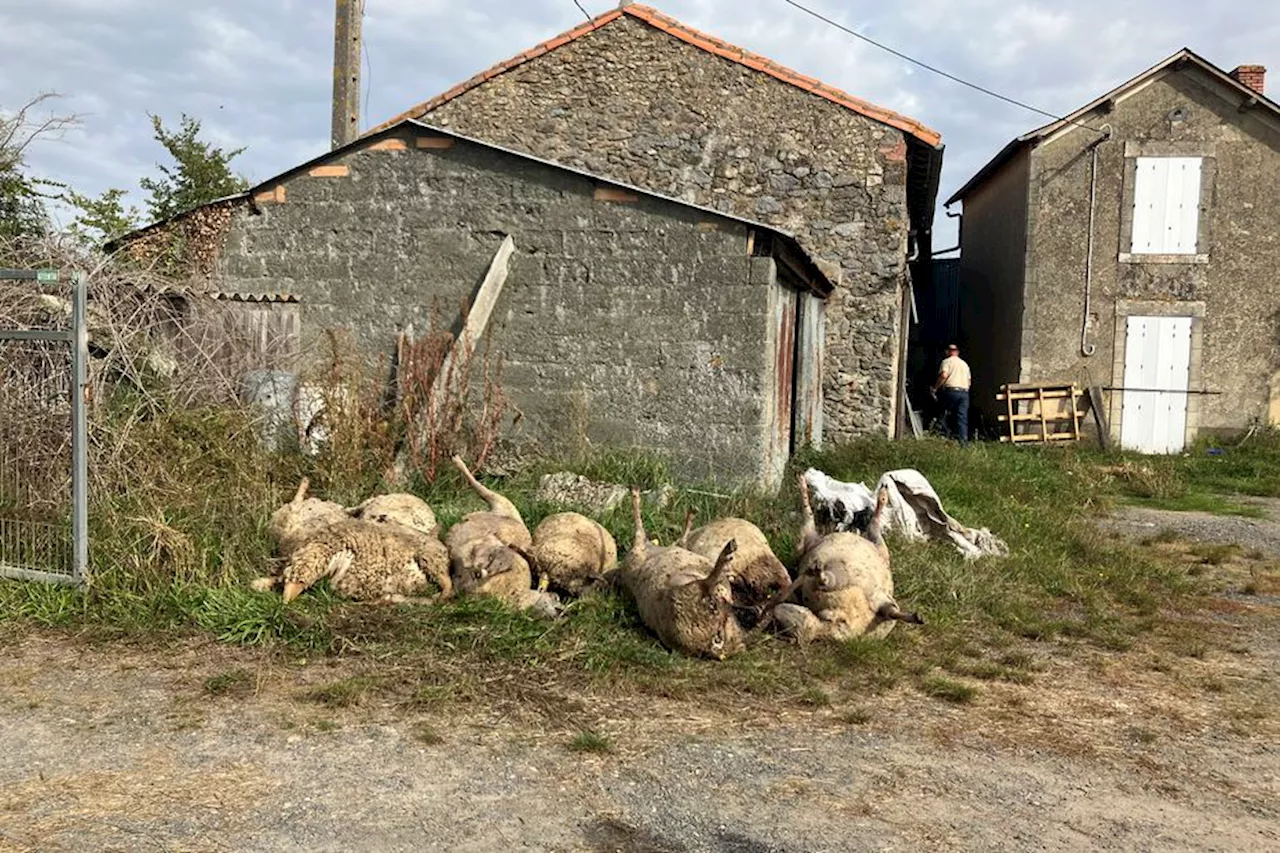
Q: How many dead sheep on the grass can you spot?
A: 8